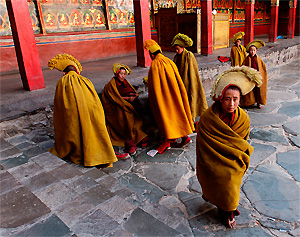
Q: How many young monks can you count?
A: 7